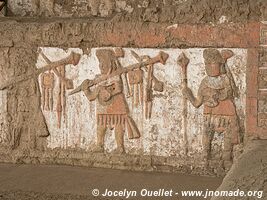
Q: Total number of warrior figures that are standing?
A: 2